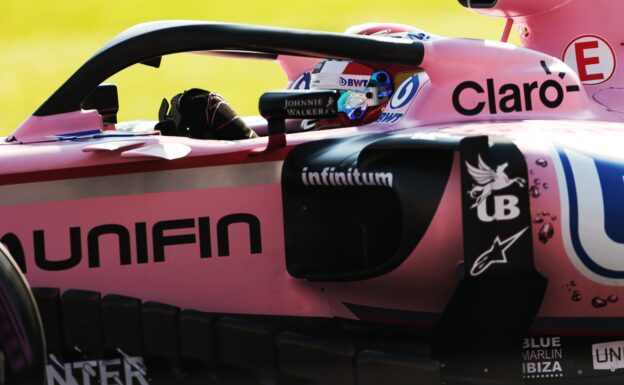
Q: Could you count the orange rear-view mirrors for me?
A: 0